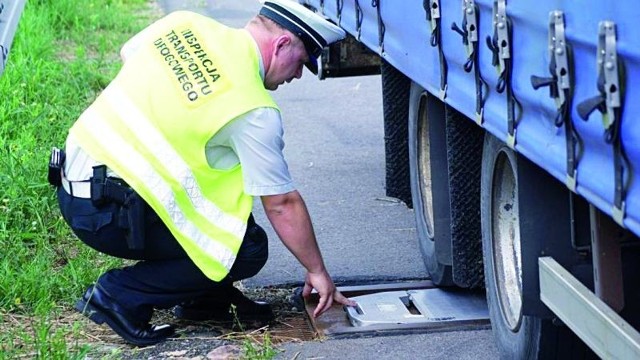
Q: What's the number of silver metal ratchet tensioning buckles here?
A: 5